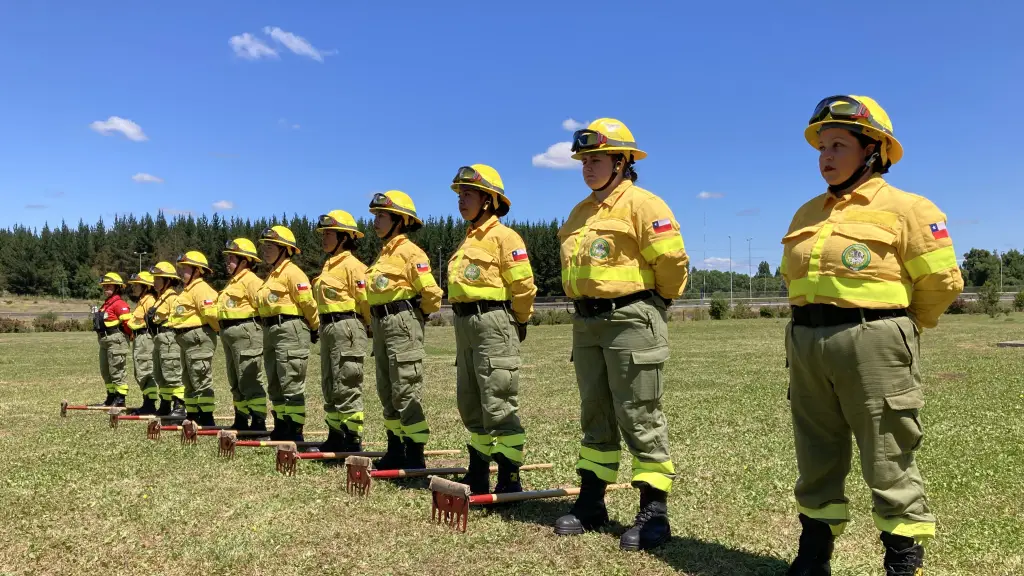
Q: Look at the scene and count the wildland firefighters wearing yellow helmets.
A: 11